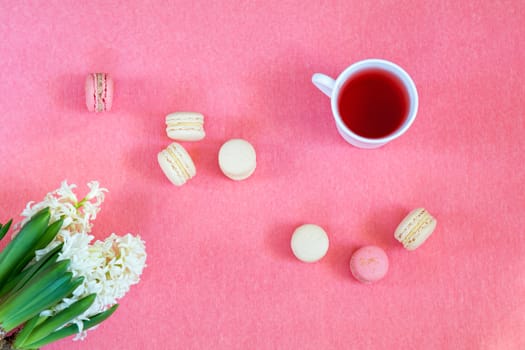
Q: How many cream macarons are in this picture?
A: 5